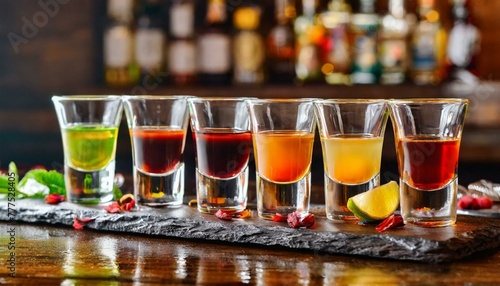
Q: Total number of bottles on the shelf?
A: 12